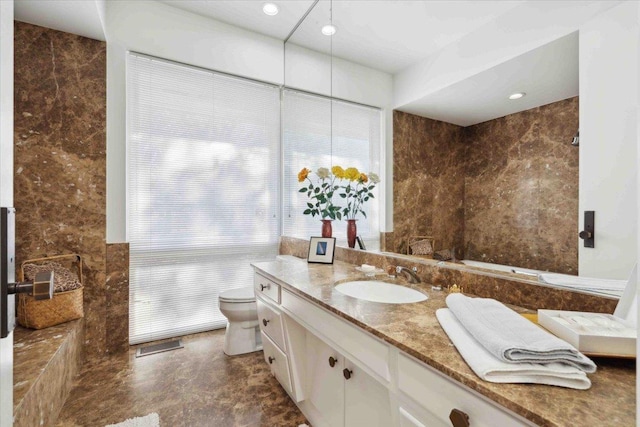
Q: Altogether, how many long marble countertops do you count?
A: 1